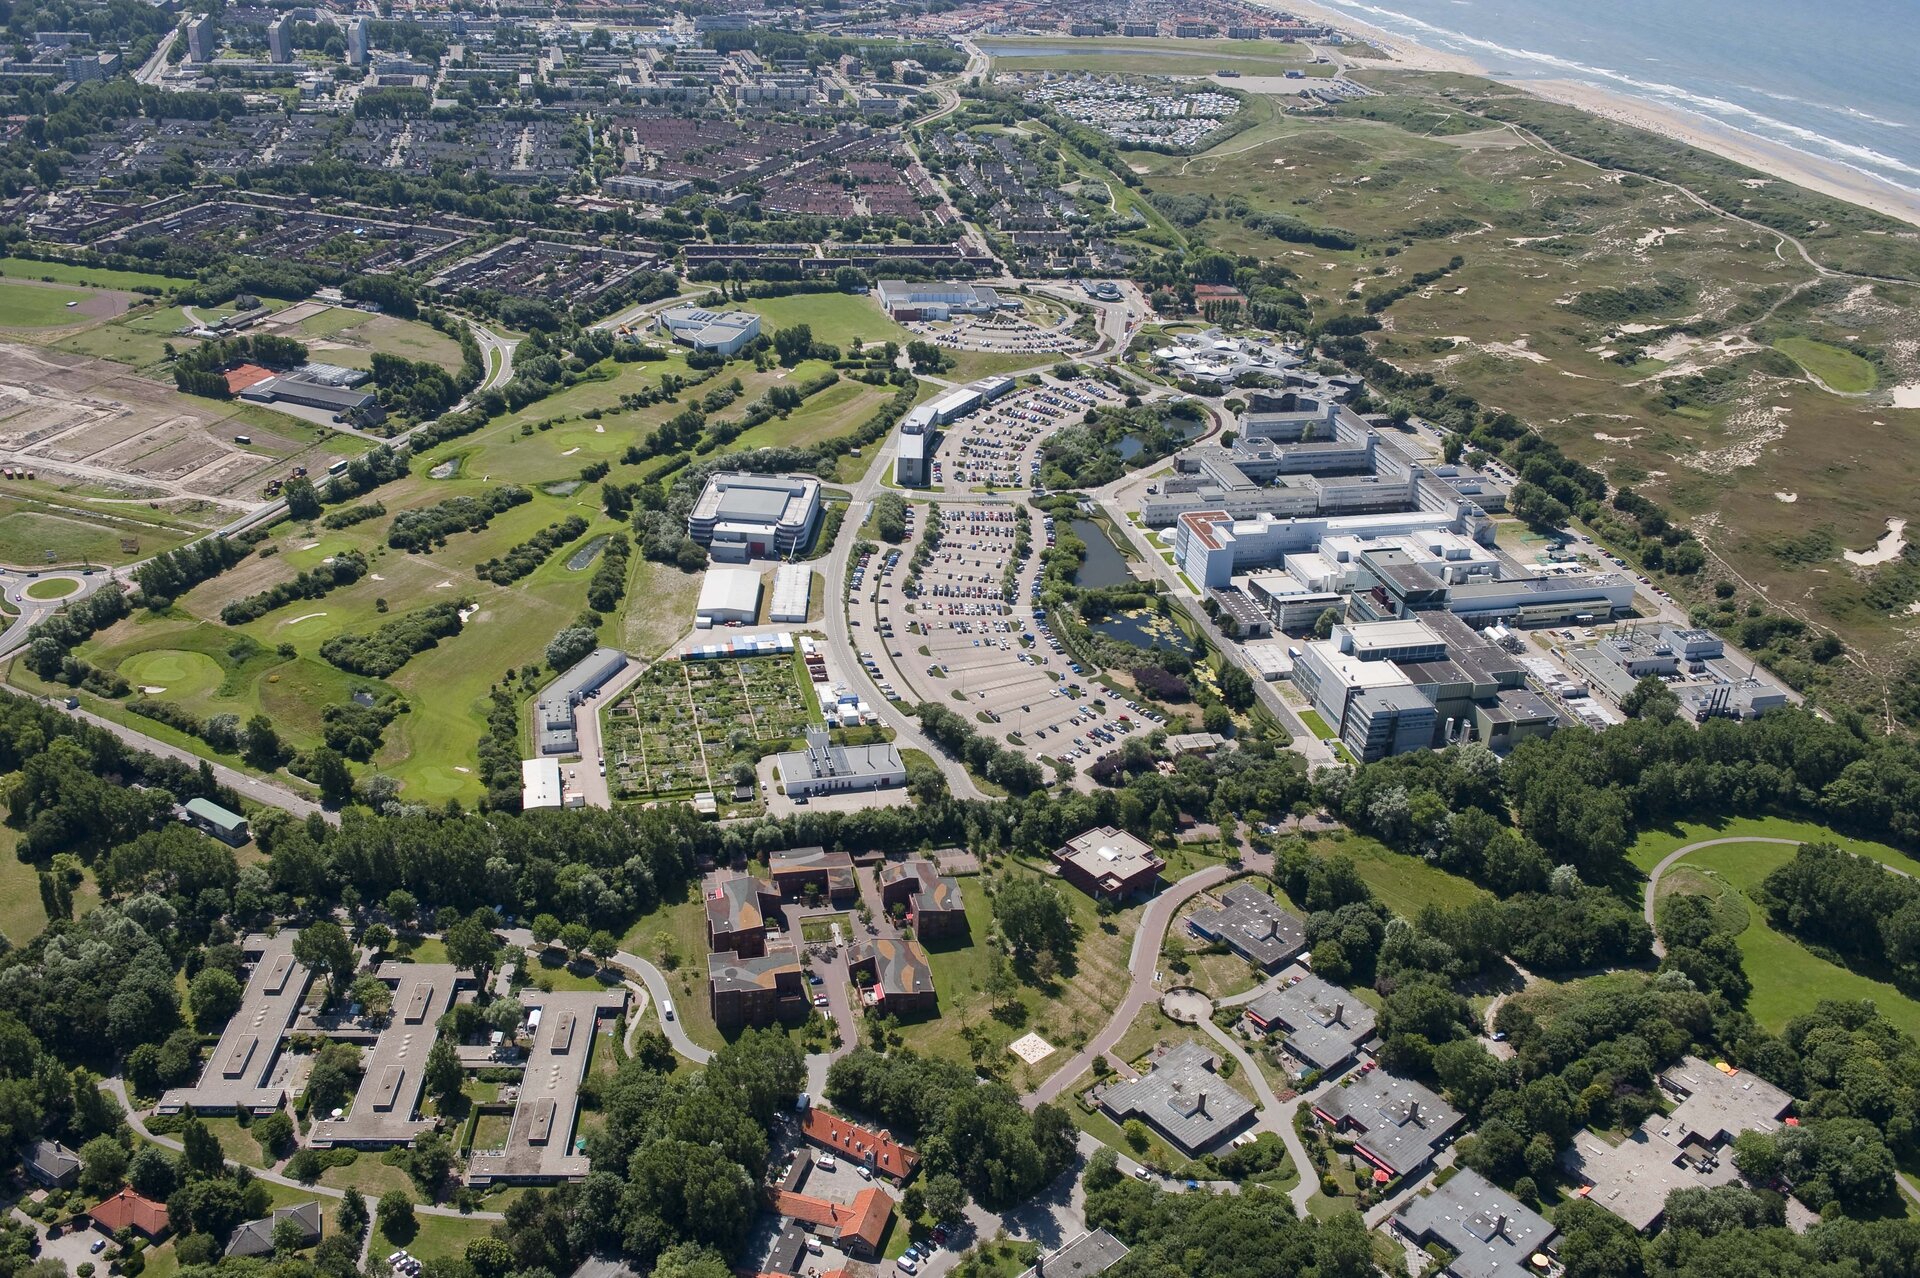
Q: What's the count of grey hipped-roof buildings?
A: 2